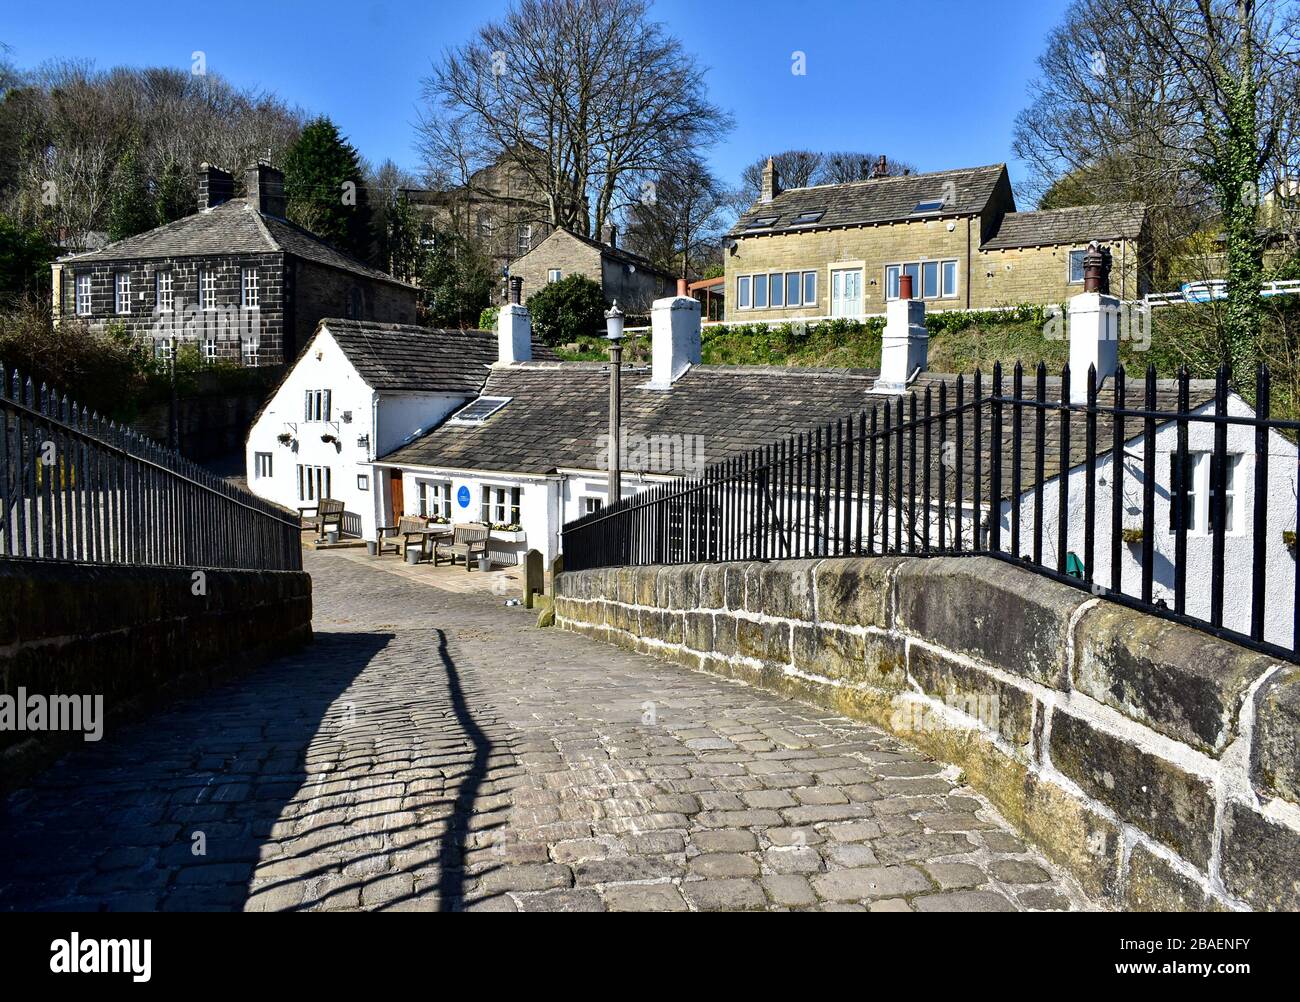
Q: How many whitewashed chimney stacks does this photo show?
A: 4